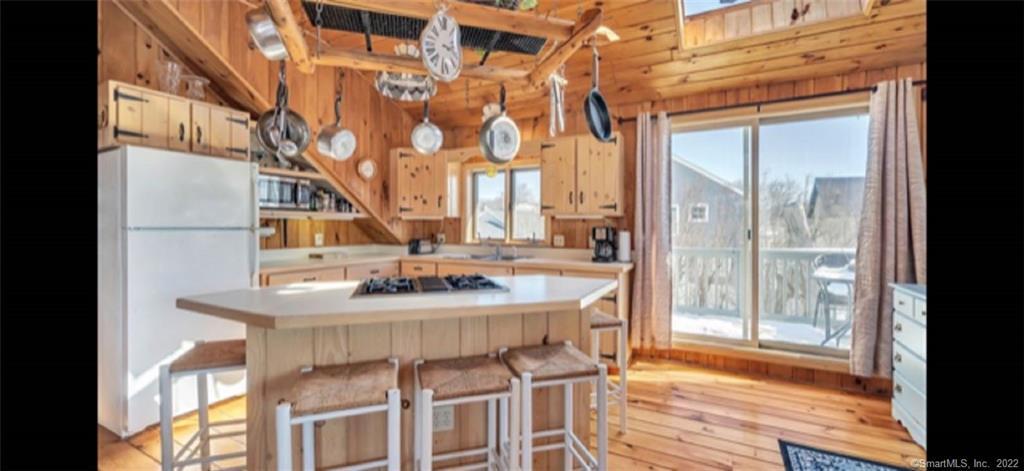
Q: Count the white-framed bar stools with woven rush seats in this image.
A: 5